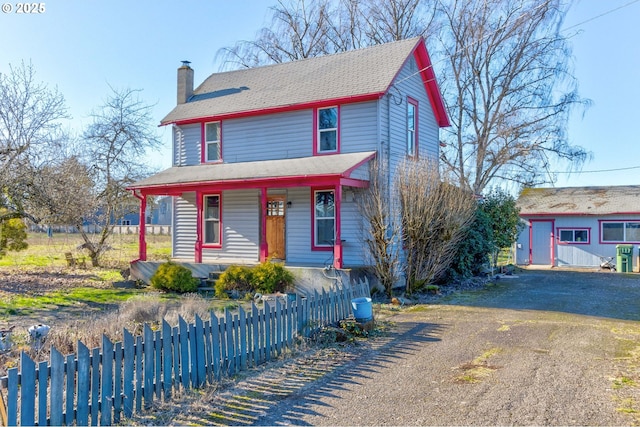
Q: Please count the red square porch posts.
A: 4